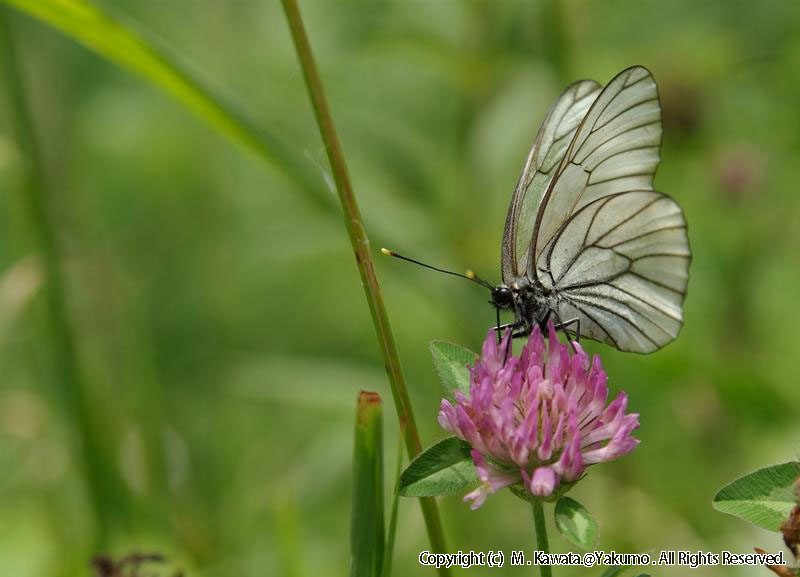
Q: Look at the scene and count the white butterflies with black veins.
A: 1